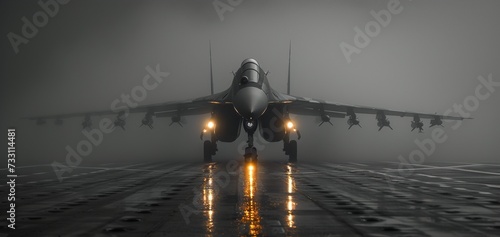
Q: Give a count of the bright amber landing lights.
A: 2